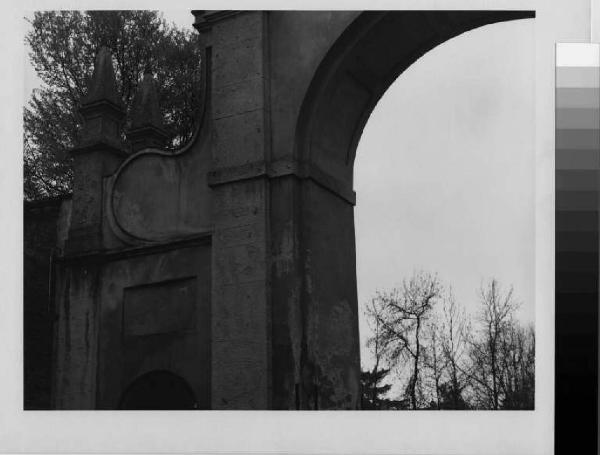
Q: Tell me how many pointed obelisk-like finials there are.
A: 2